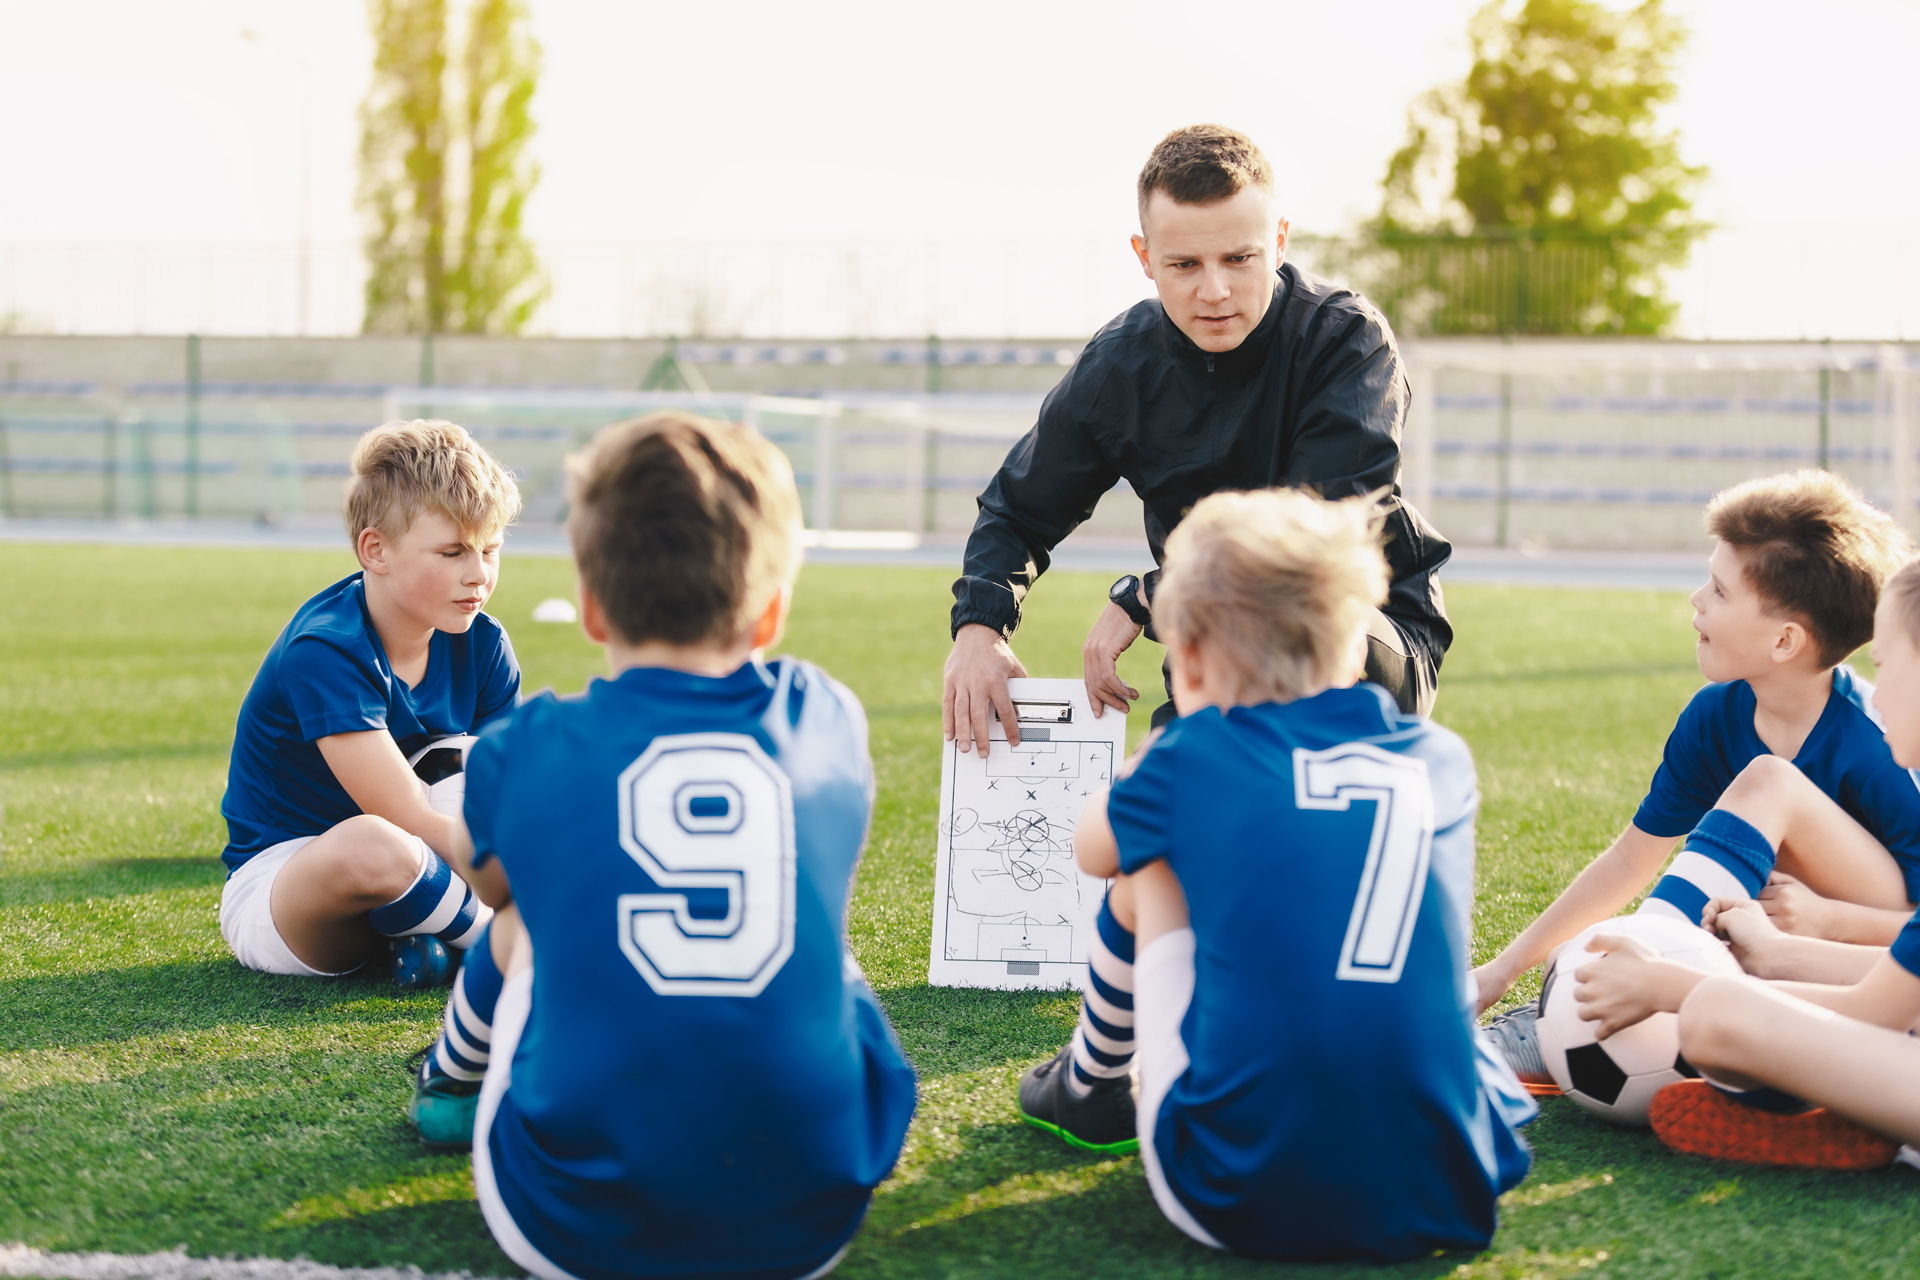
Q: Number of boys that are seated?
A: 5